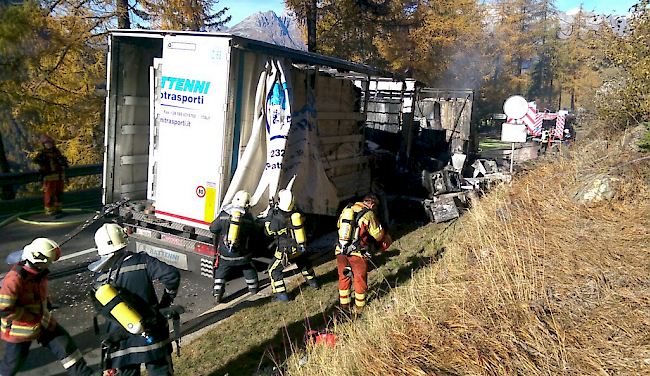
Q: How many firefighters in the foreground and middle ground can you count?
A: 6